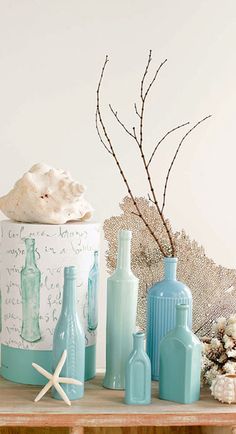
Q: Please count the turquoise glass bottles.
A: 5